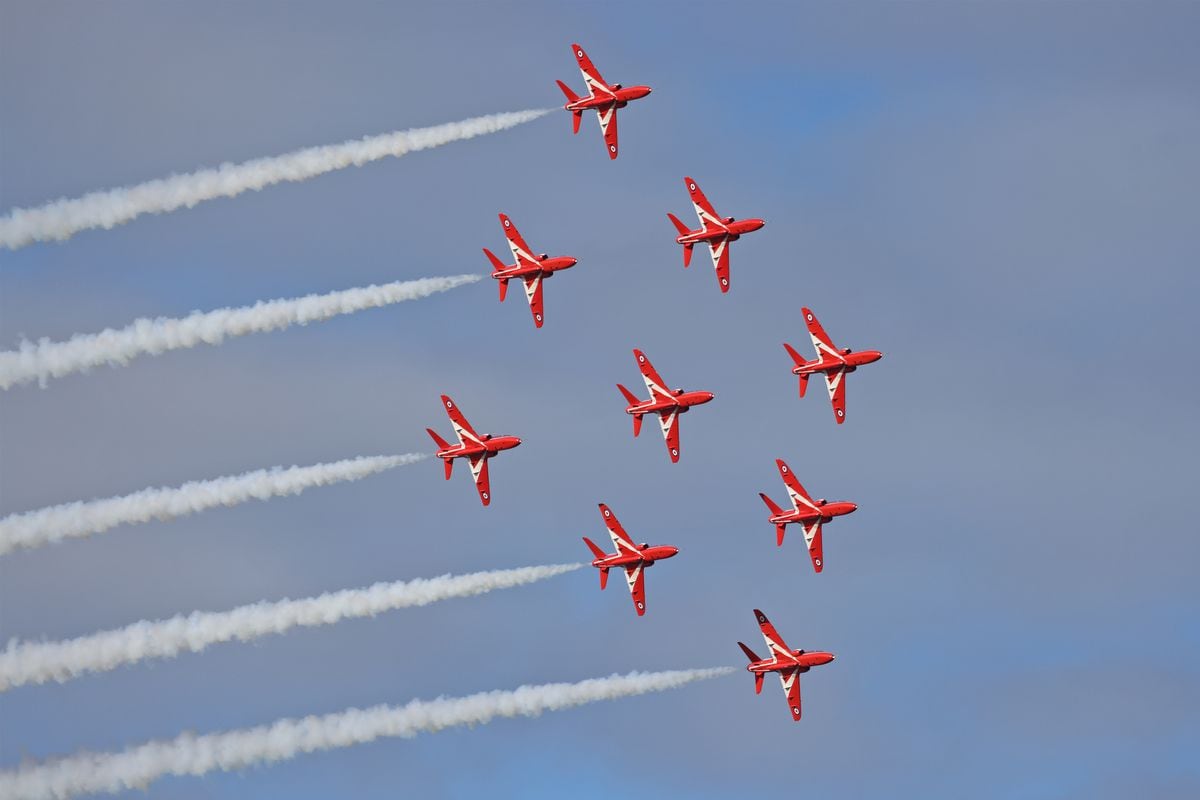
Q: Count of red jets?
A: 9